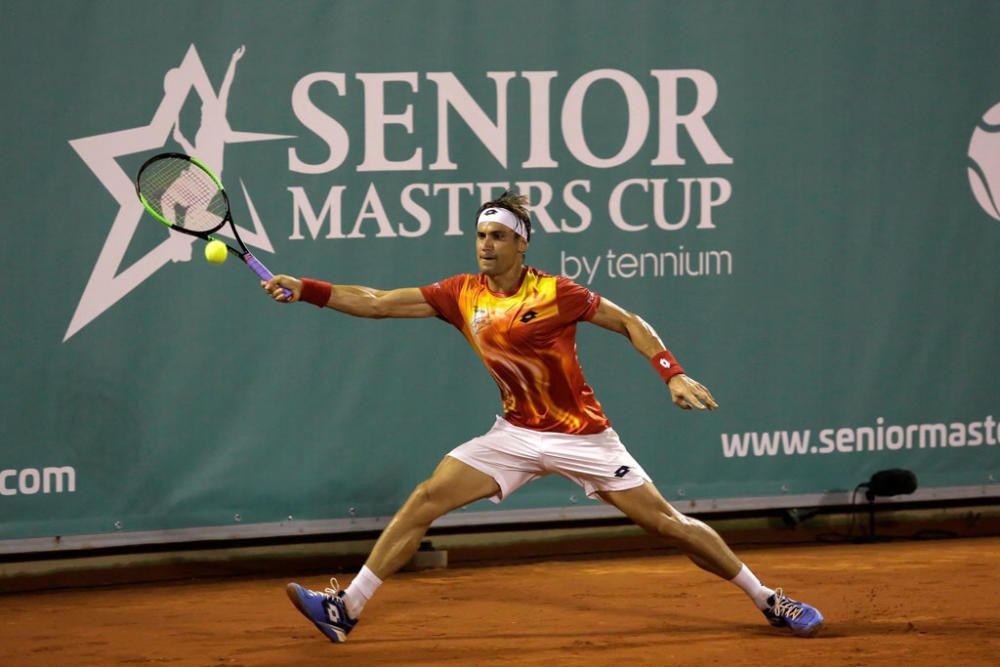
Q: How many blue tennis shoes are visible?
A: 2